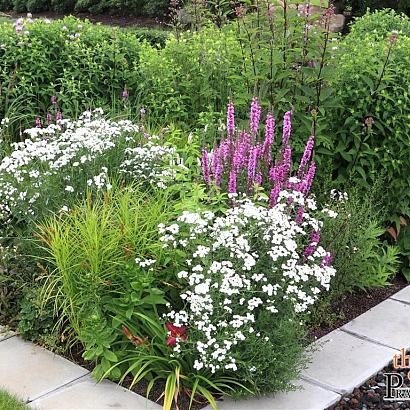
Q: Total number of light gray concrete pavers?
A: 7